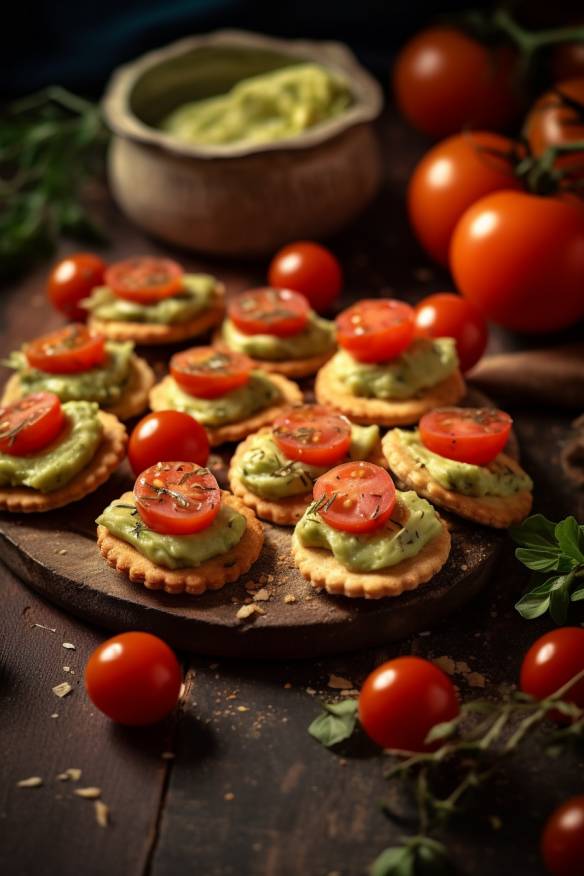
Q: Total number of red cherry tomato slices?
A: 10